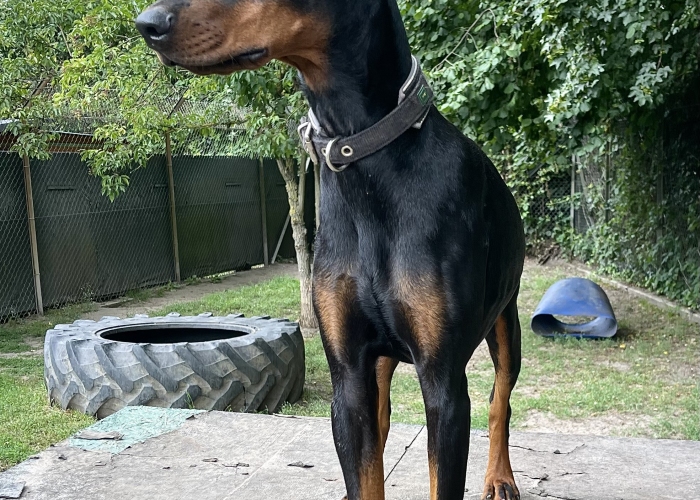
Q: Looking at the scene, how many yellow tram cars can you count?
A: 0